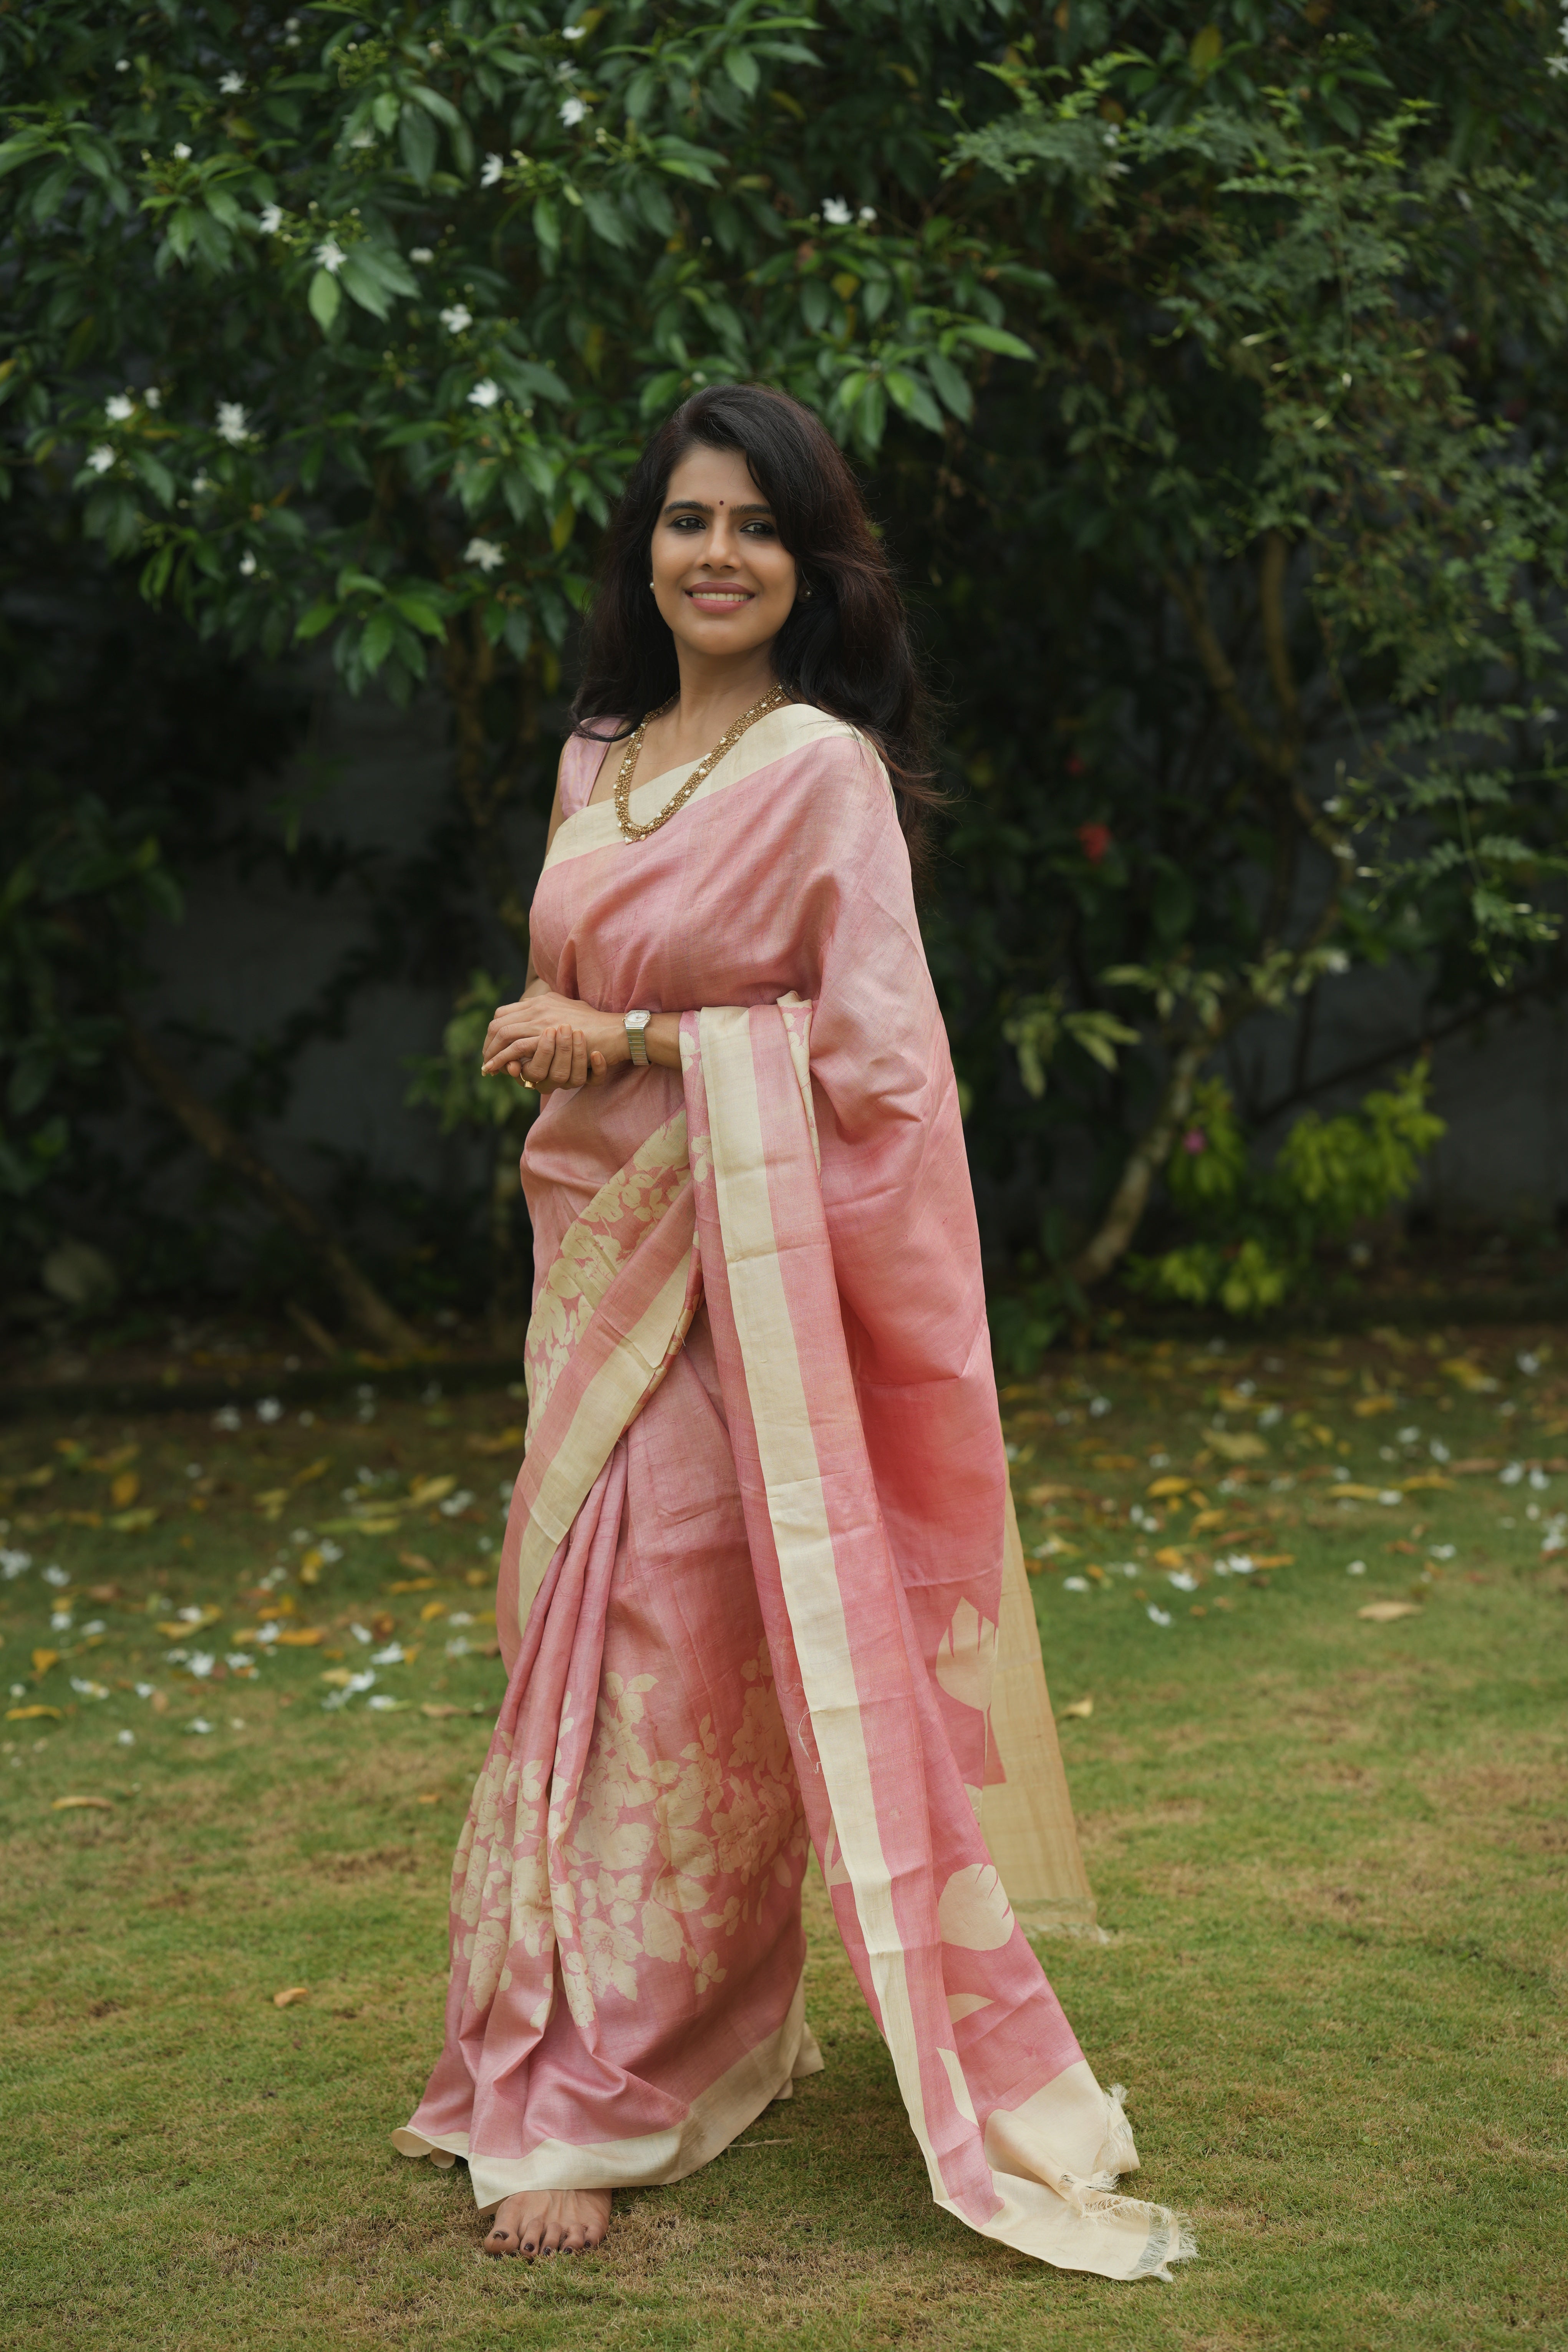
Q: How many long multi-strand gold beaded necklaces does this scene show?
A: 1